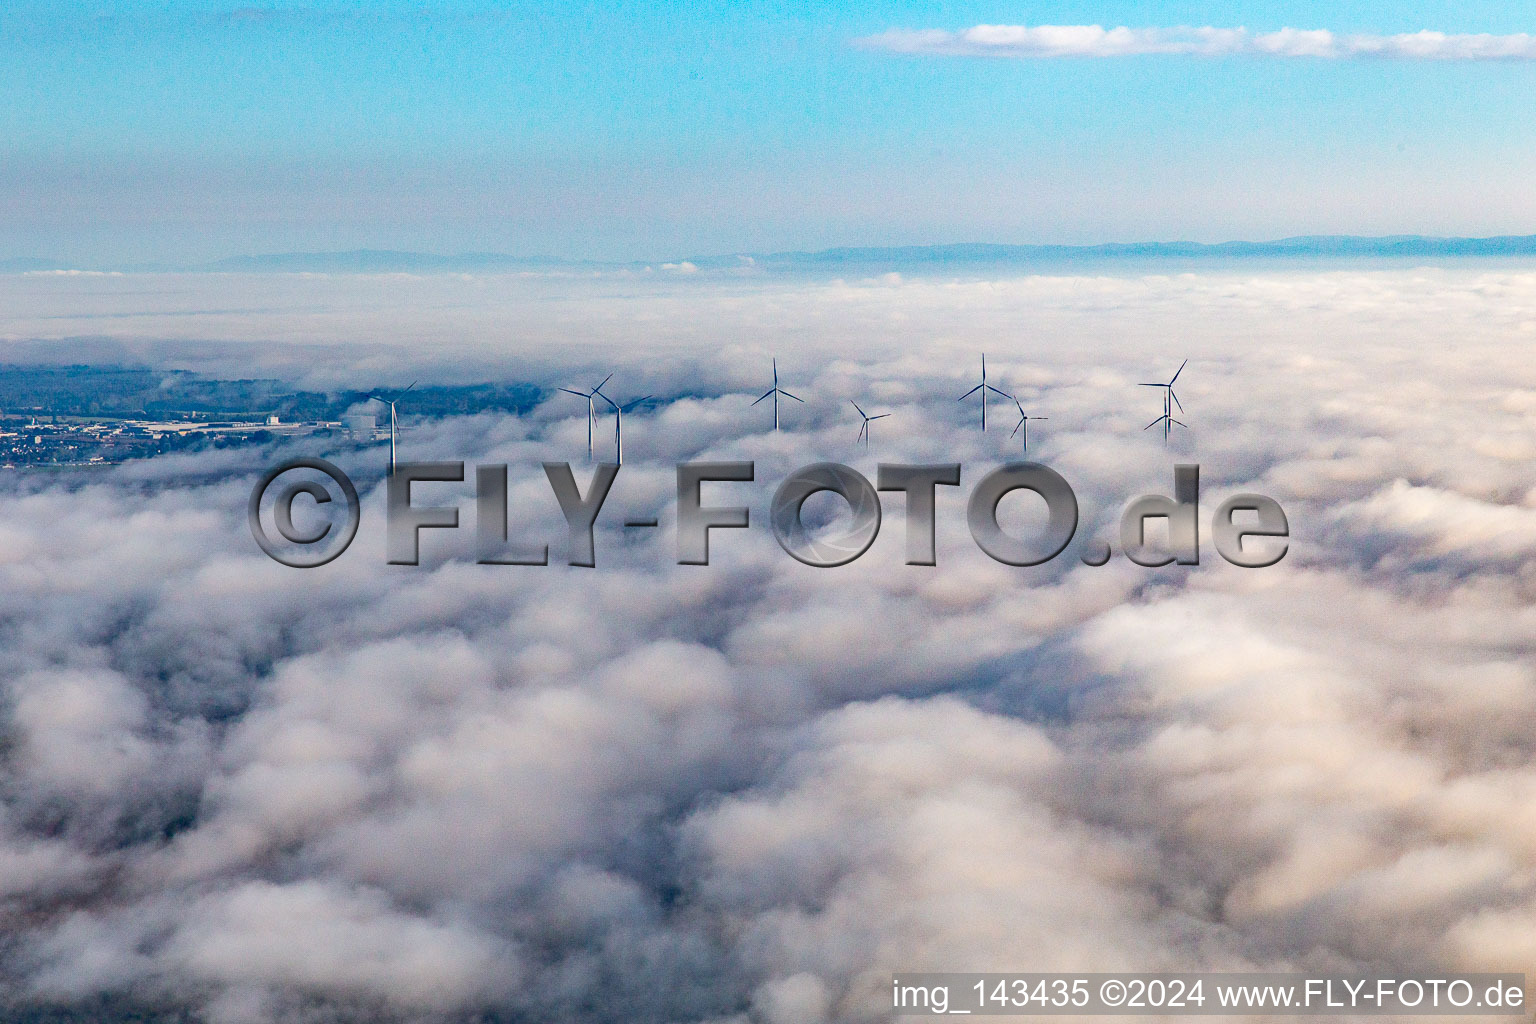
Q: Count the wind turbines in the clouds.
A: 9